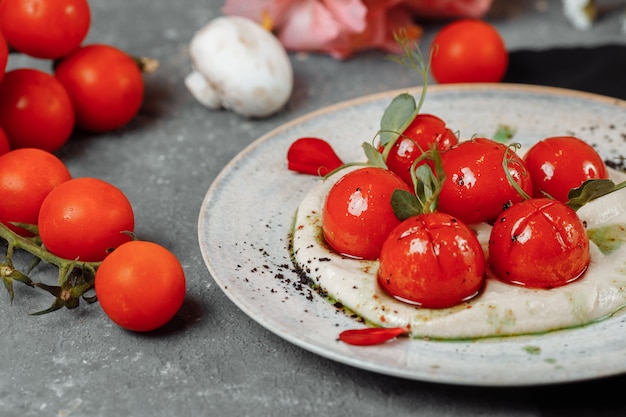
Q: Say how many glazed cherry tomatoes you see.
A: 6